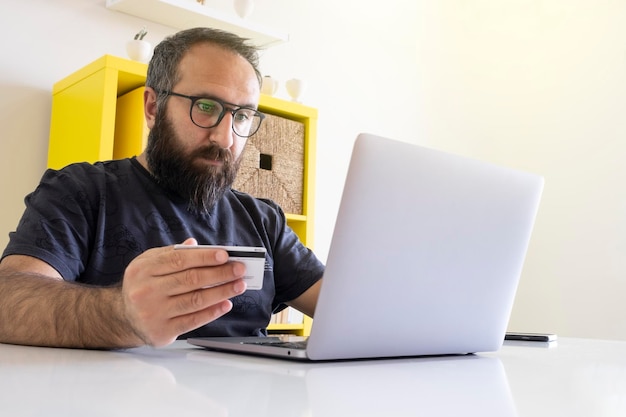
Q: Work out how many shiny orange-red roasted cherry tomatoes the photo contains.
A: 0